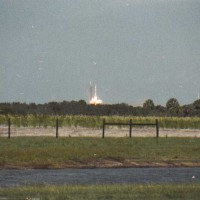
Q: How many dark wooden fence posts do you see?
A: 5